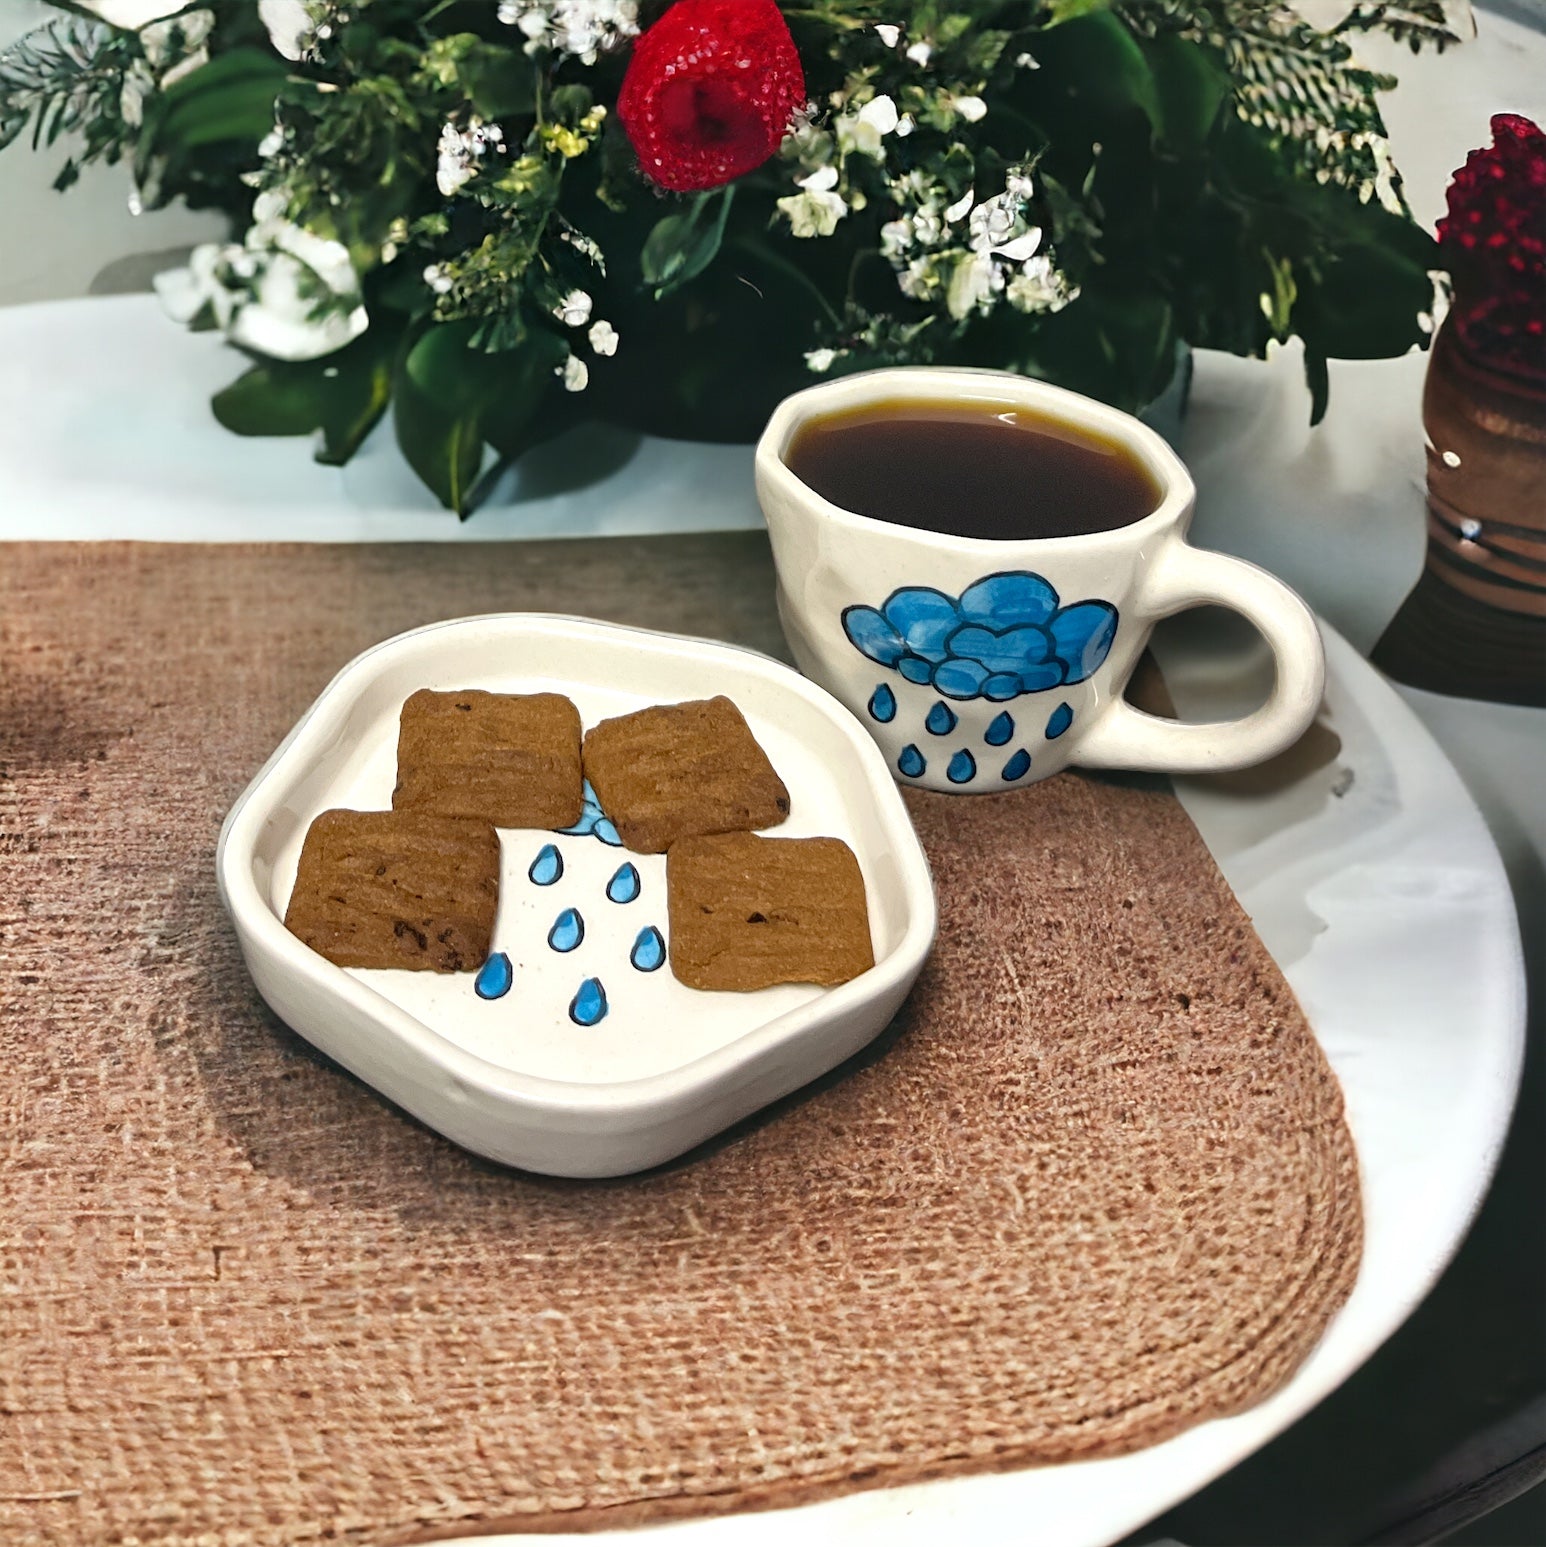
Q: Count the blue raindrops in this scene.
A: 13